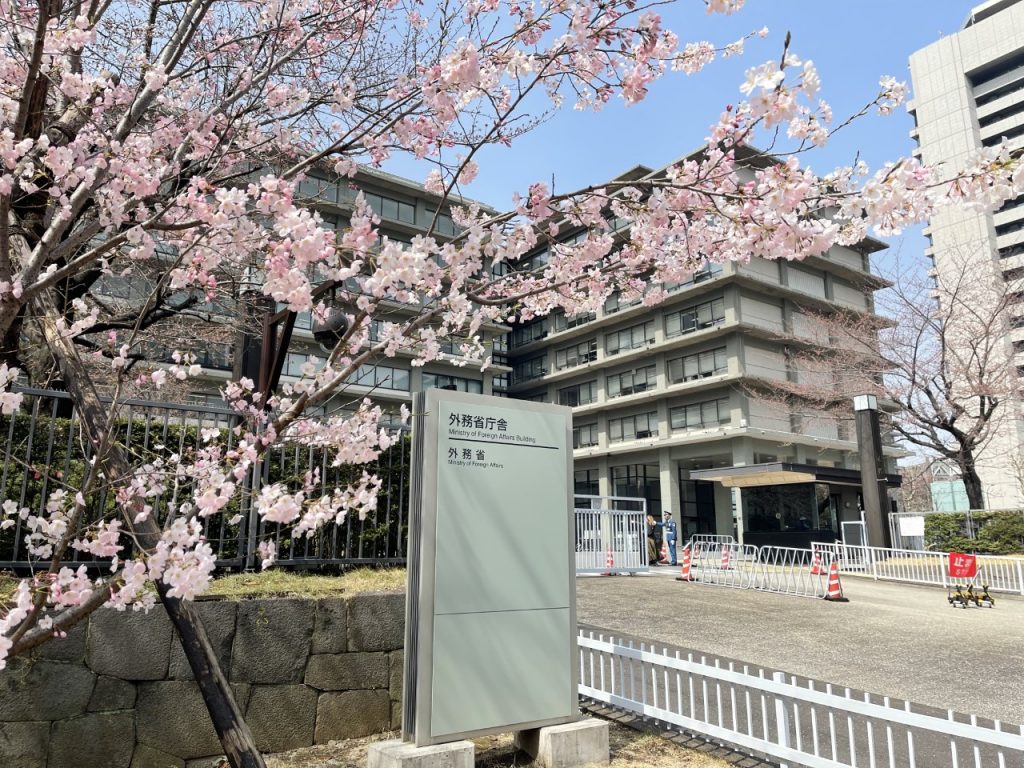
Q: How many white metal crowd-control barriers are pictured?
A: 3